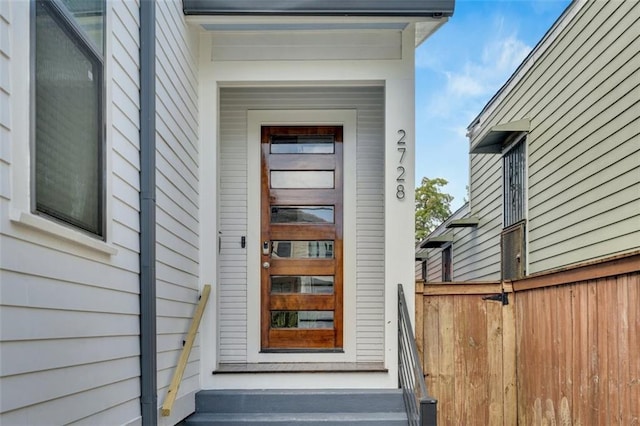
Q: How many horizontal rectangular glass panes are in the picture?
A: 6